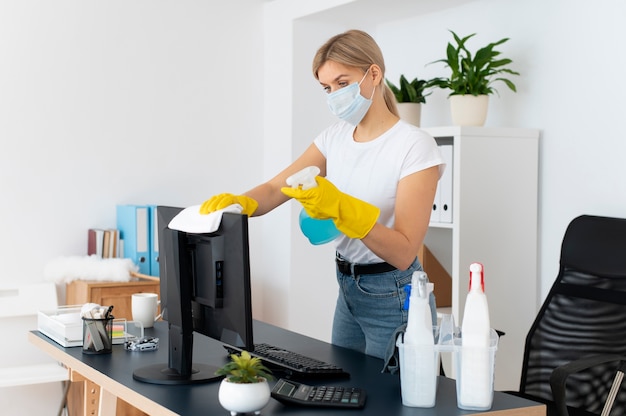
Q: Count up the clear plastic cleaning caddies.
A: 1